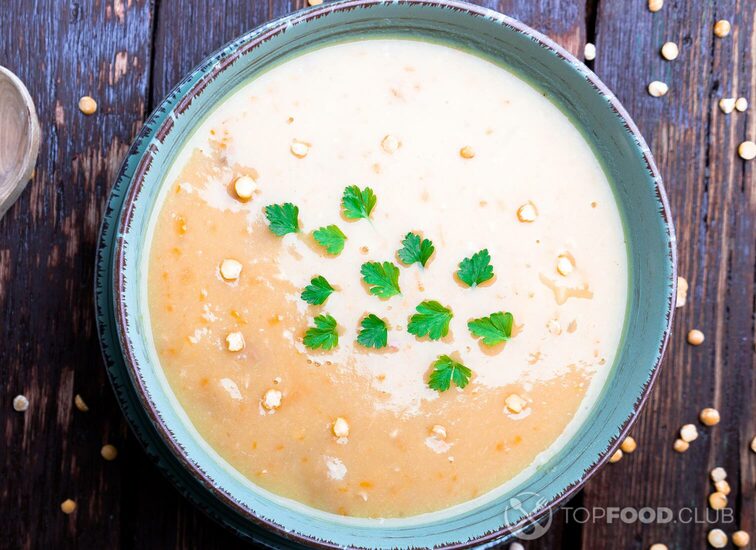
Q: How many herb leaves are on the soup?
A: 12